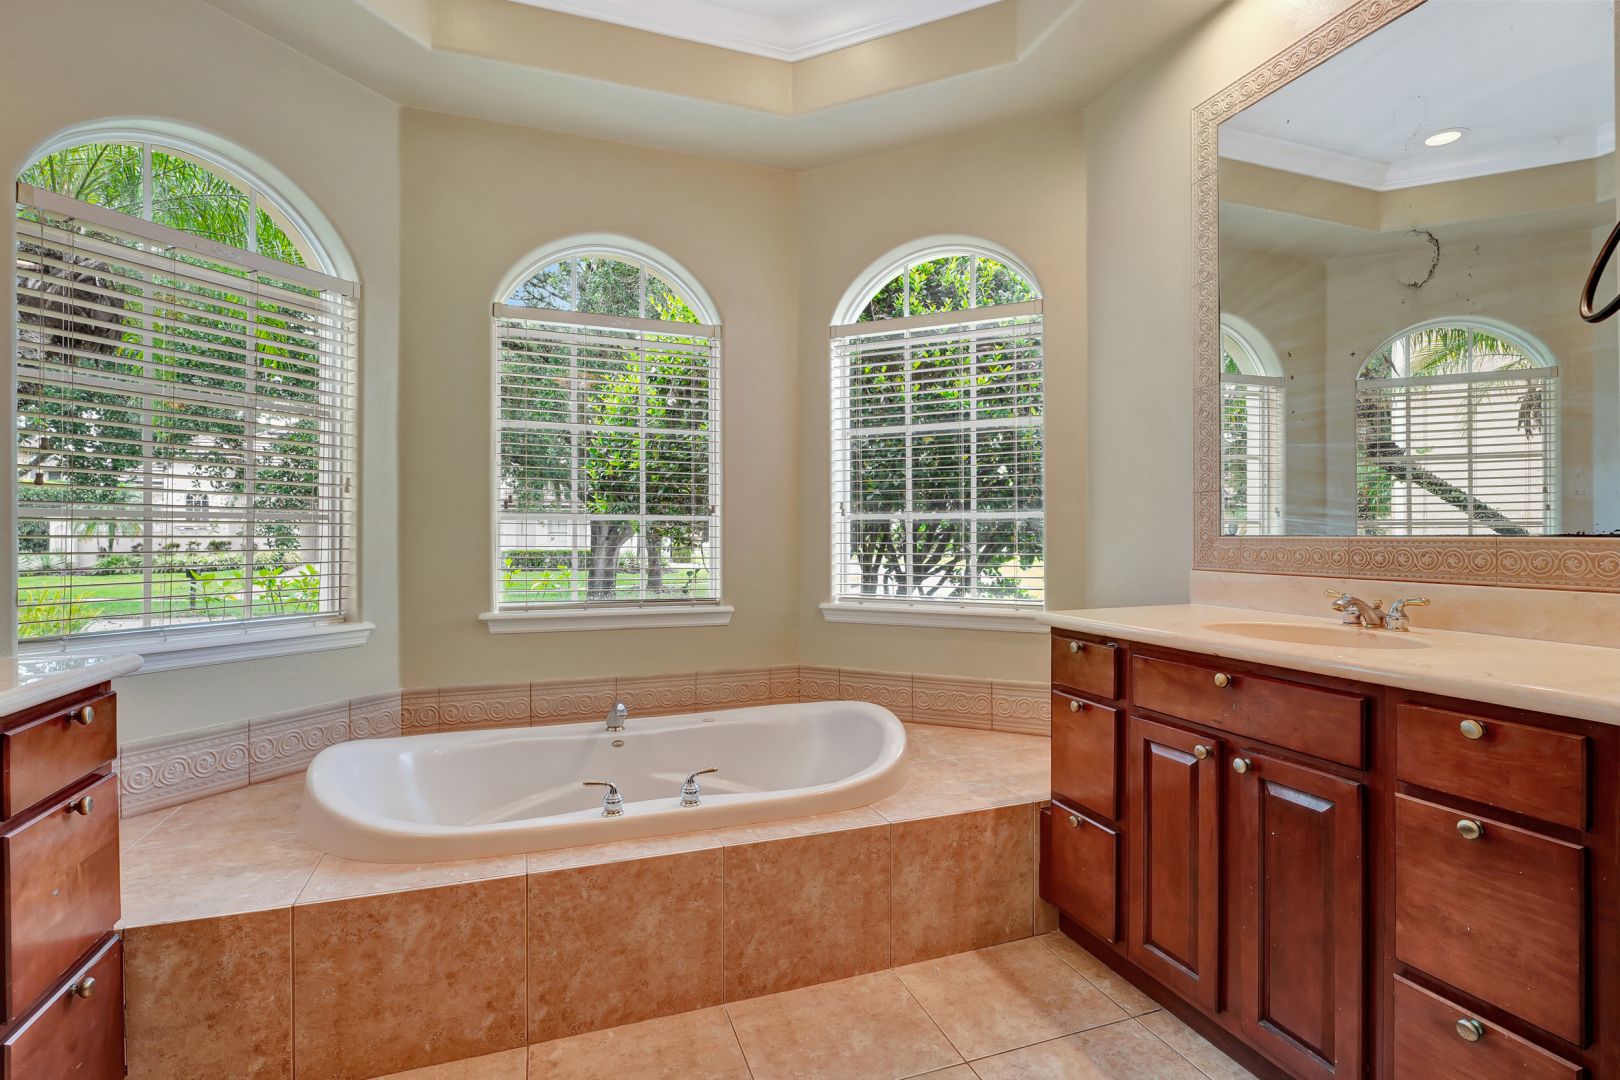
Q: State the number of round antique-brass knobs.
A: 12